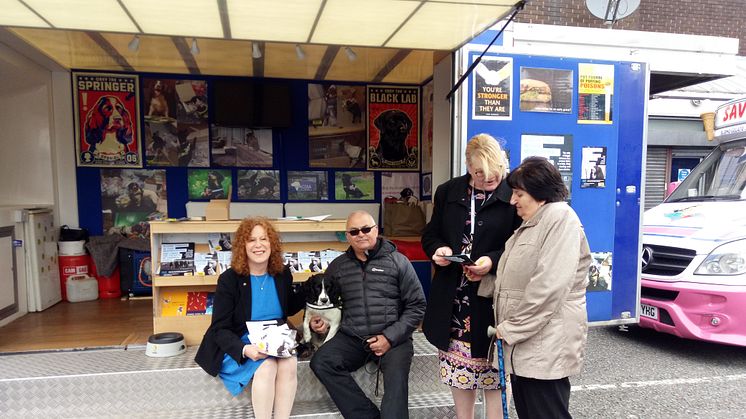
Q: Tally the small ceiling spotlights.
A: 5